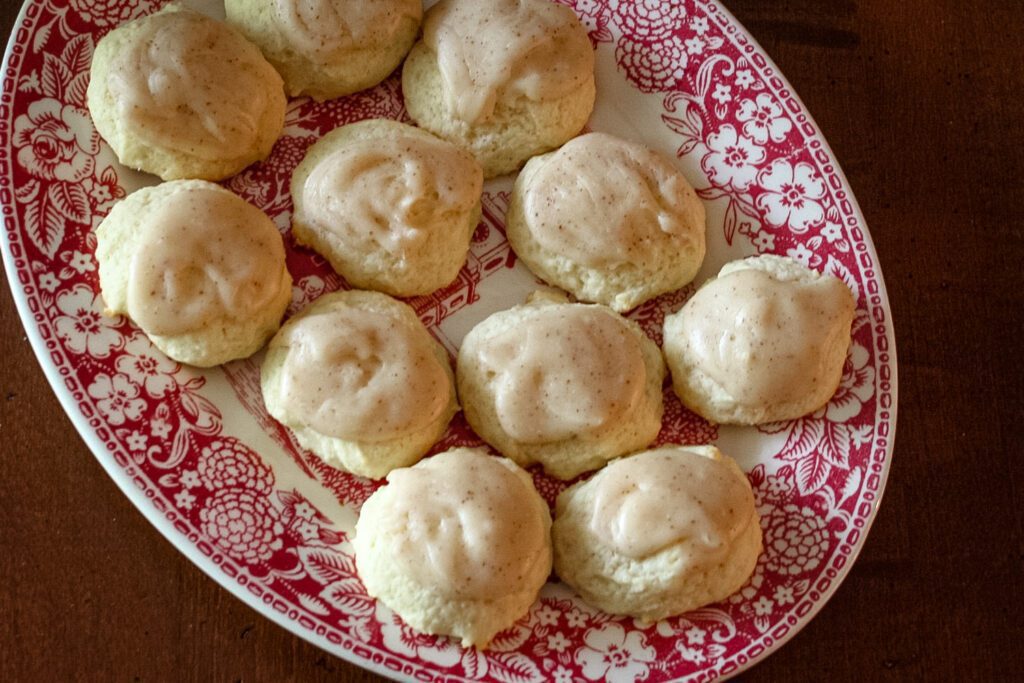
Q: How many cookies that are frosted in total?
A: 11